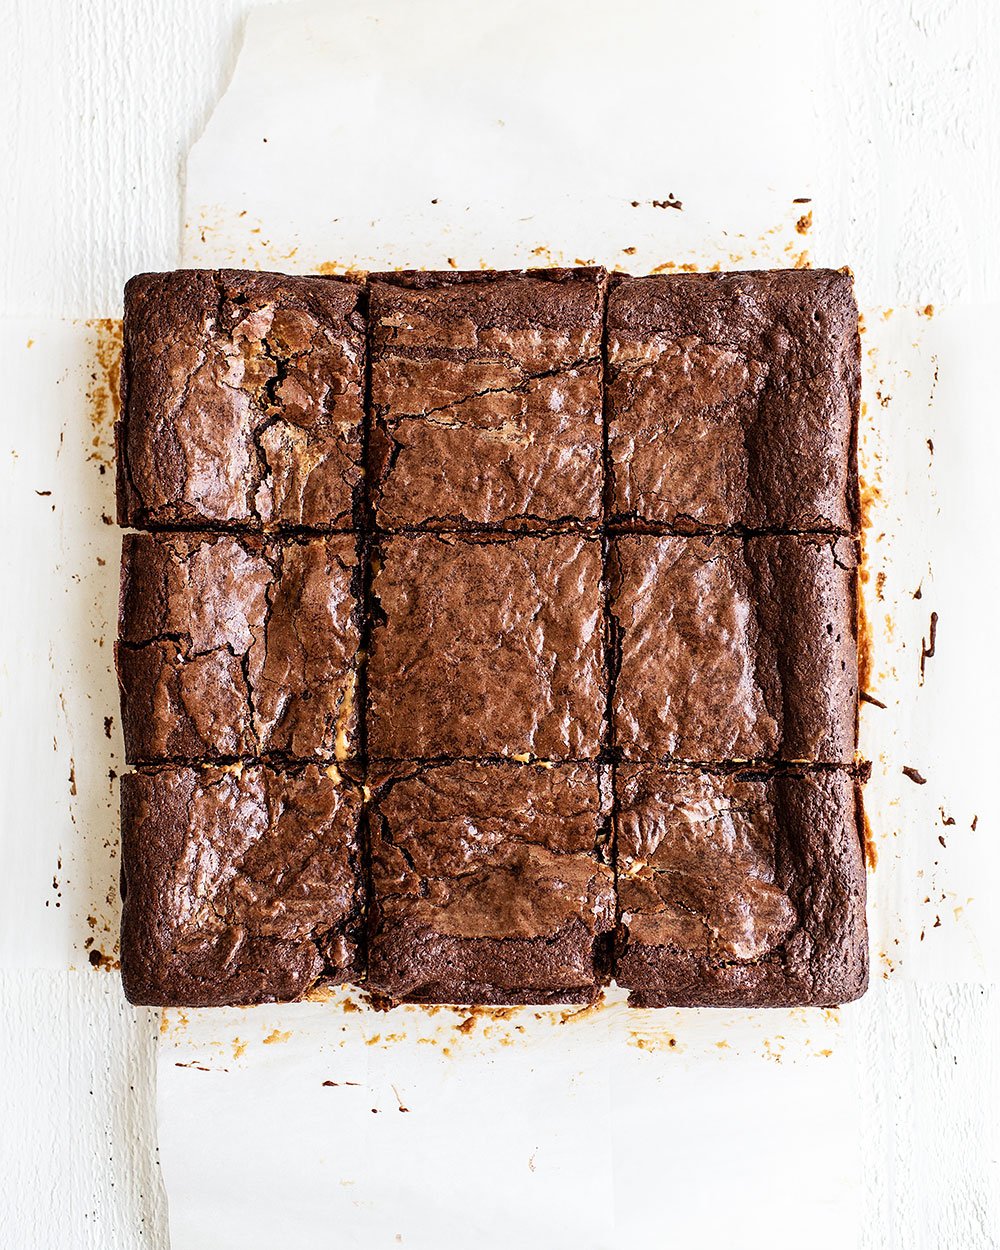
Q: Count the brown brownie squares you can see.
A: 9